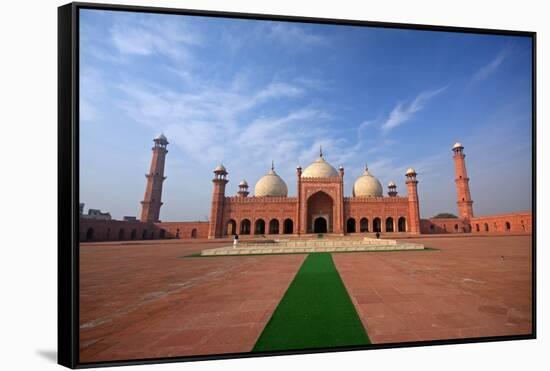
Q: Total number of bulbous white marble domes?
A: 3